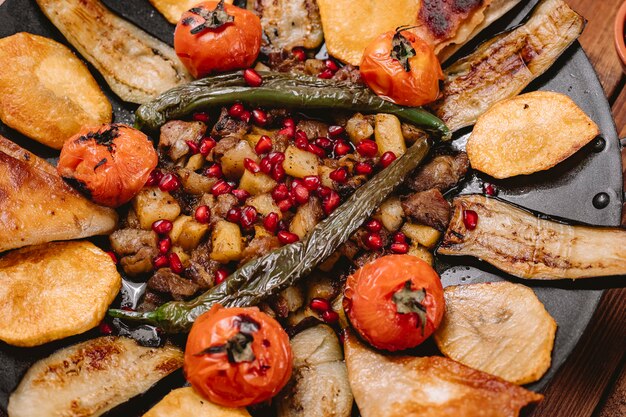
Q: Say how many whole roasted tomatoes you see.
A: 5